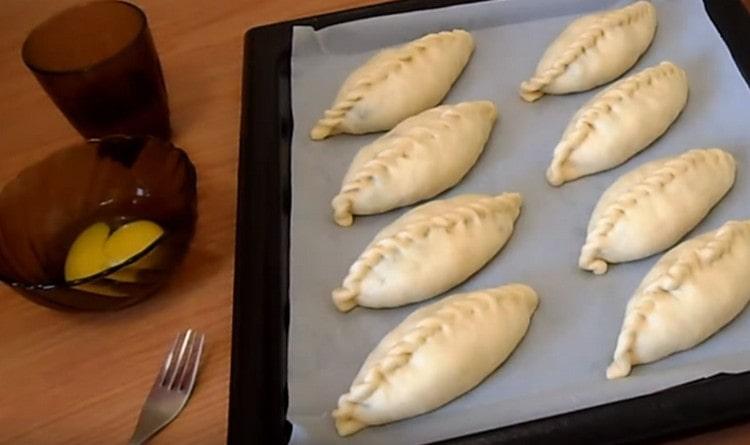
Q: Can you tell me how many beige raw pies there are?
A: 8